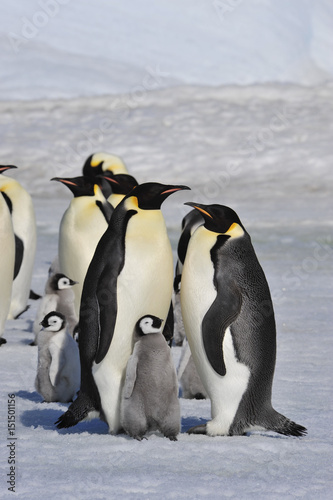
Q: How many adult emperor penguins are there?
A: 8